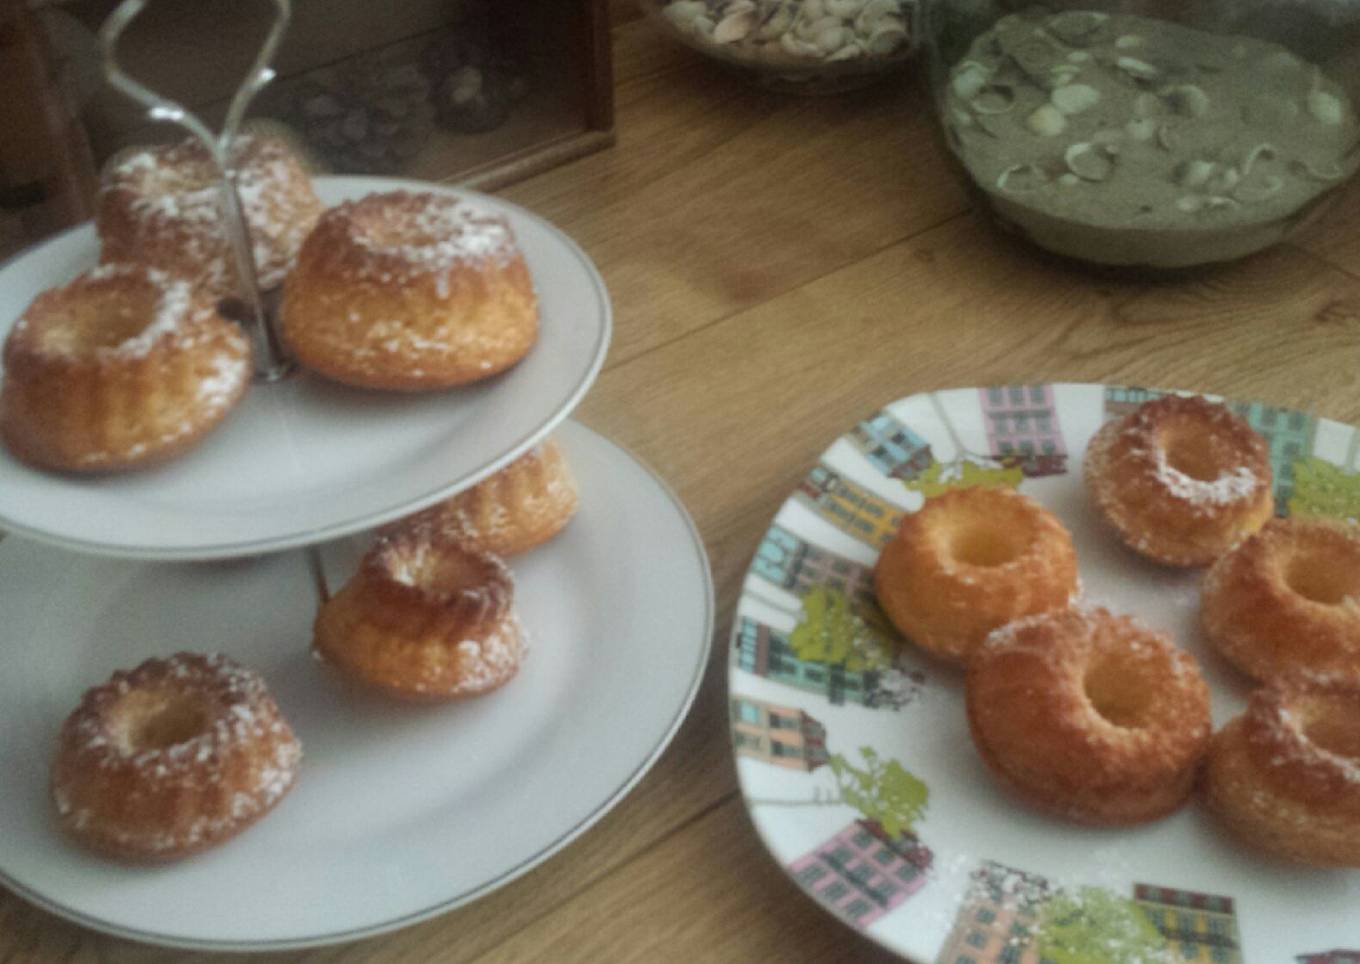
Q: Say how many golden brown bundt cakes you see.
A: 11